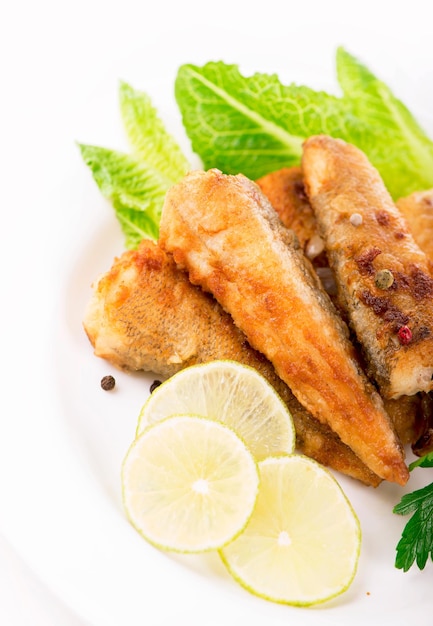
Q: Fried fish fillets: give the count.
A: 5